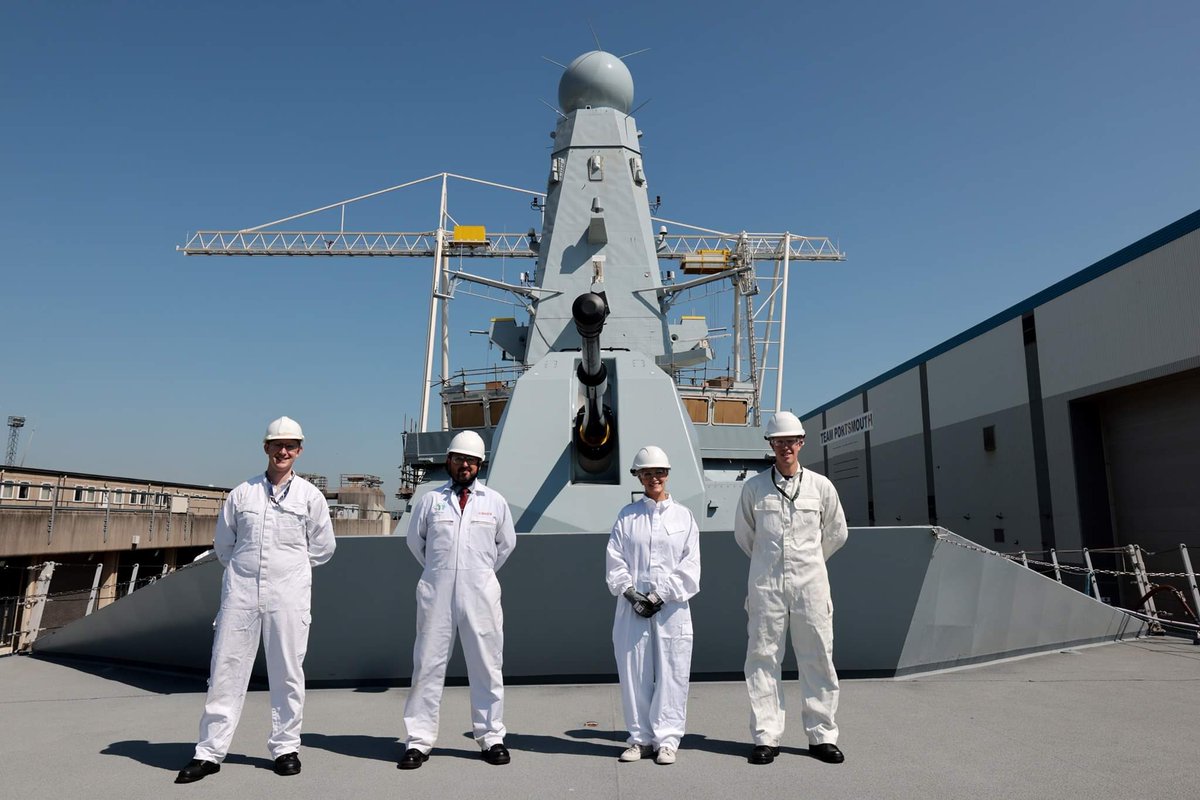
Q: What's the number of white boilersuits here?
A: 4